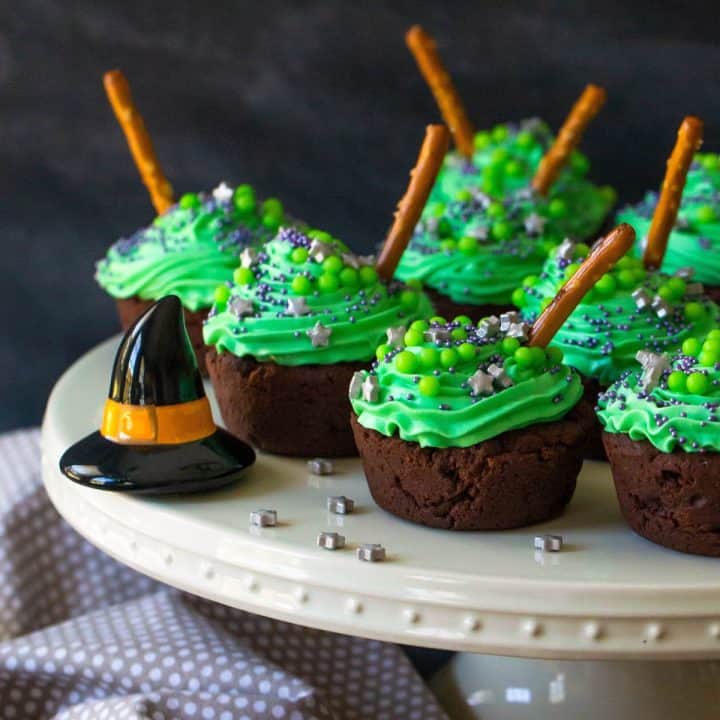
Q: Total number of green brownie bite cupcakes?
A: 8